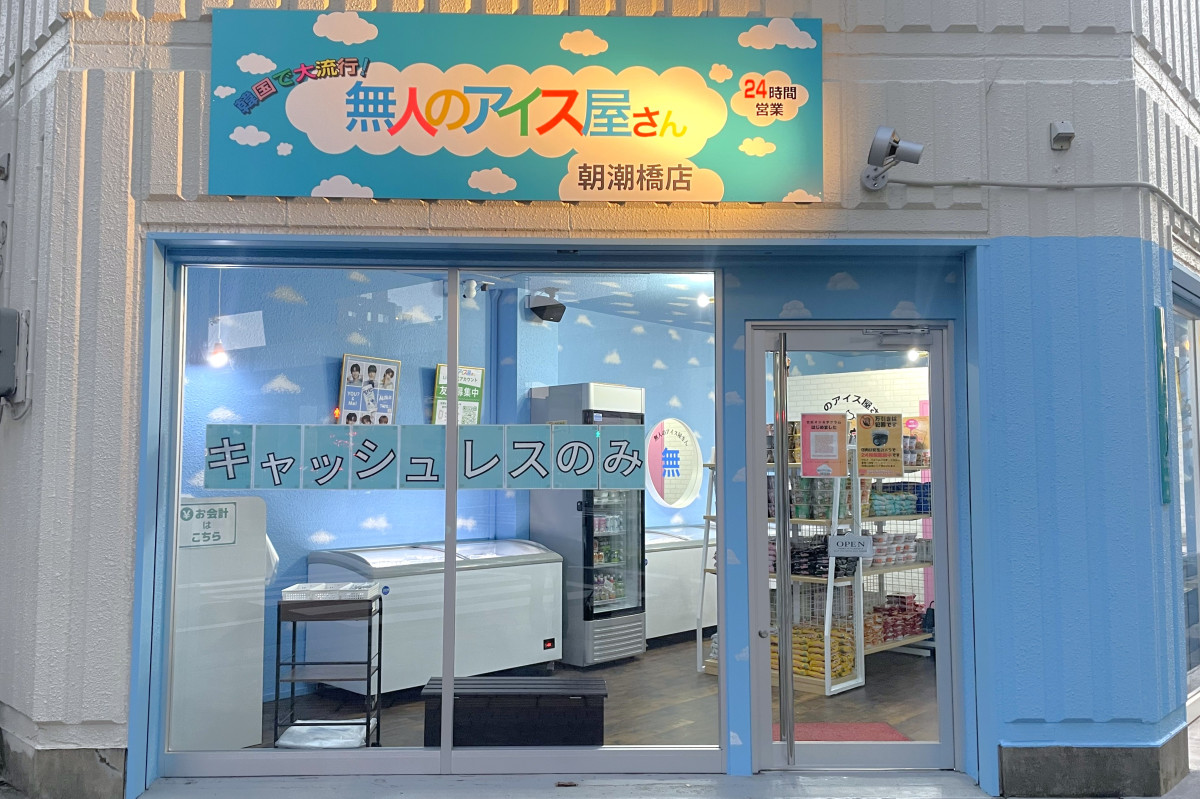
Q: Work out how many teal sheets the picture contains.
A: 9